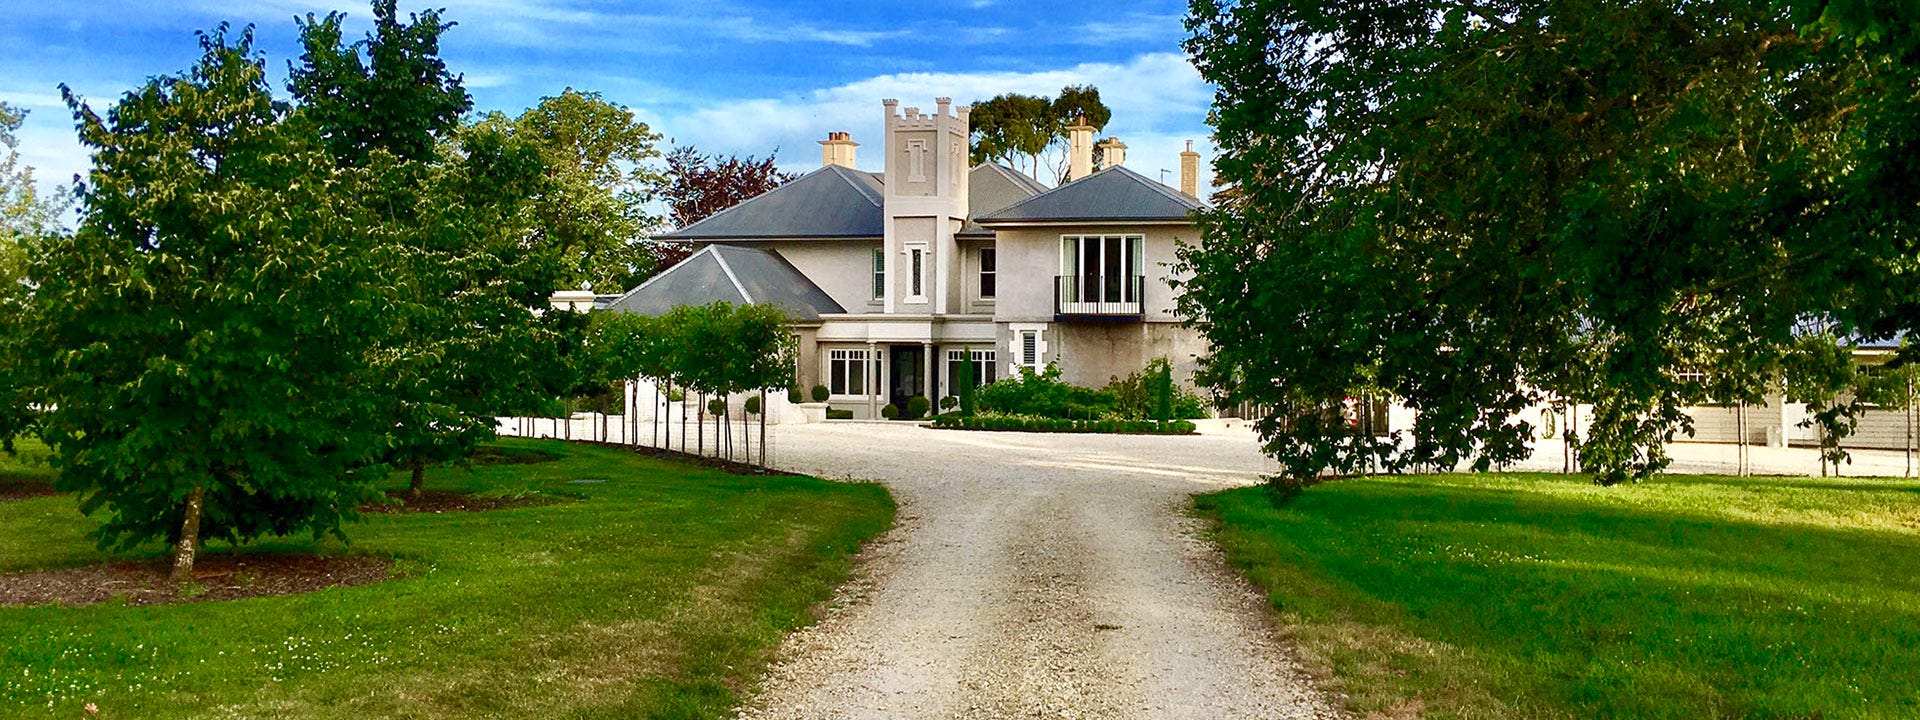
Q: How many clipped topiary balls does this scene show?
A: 7